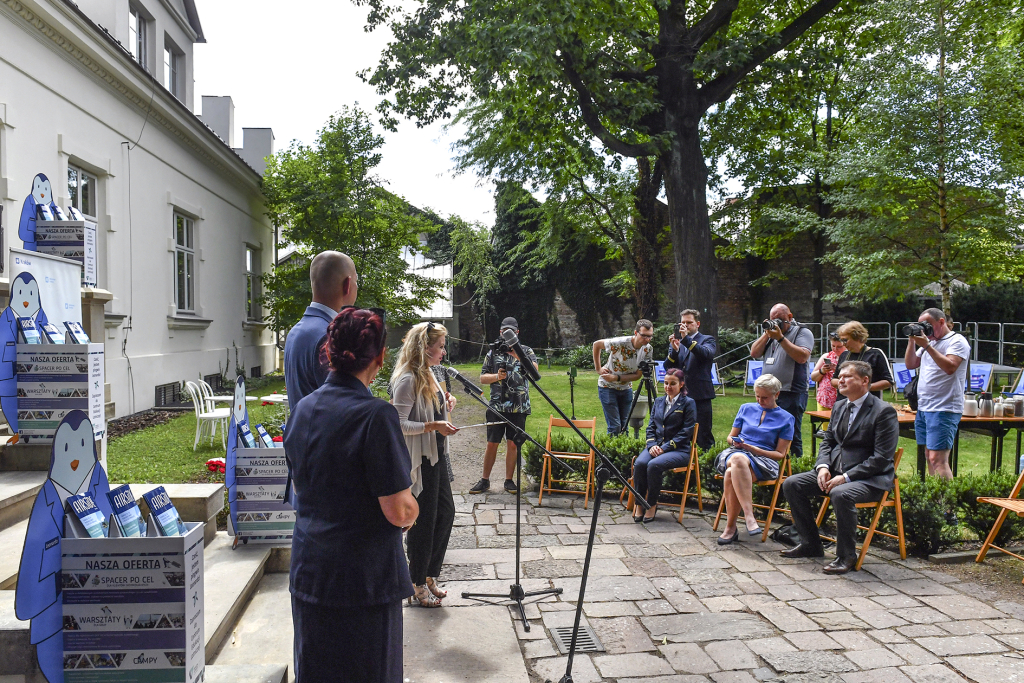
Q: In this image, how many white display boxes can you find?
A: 4